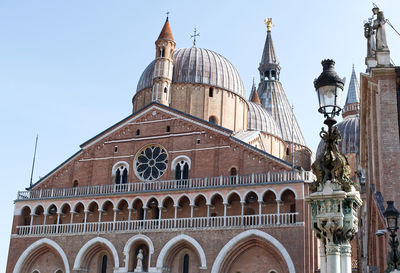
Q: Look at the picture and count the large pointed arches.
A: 4